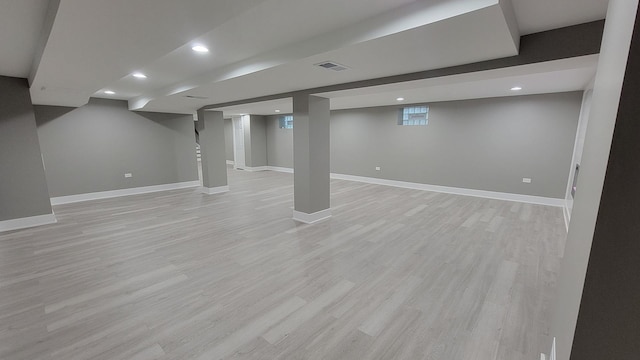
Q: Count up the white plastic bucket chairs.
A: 0